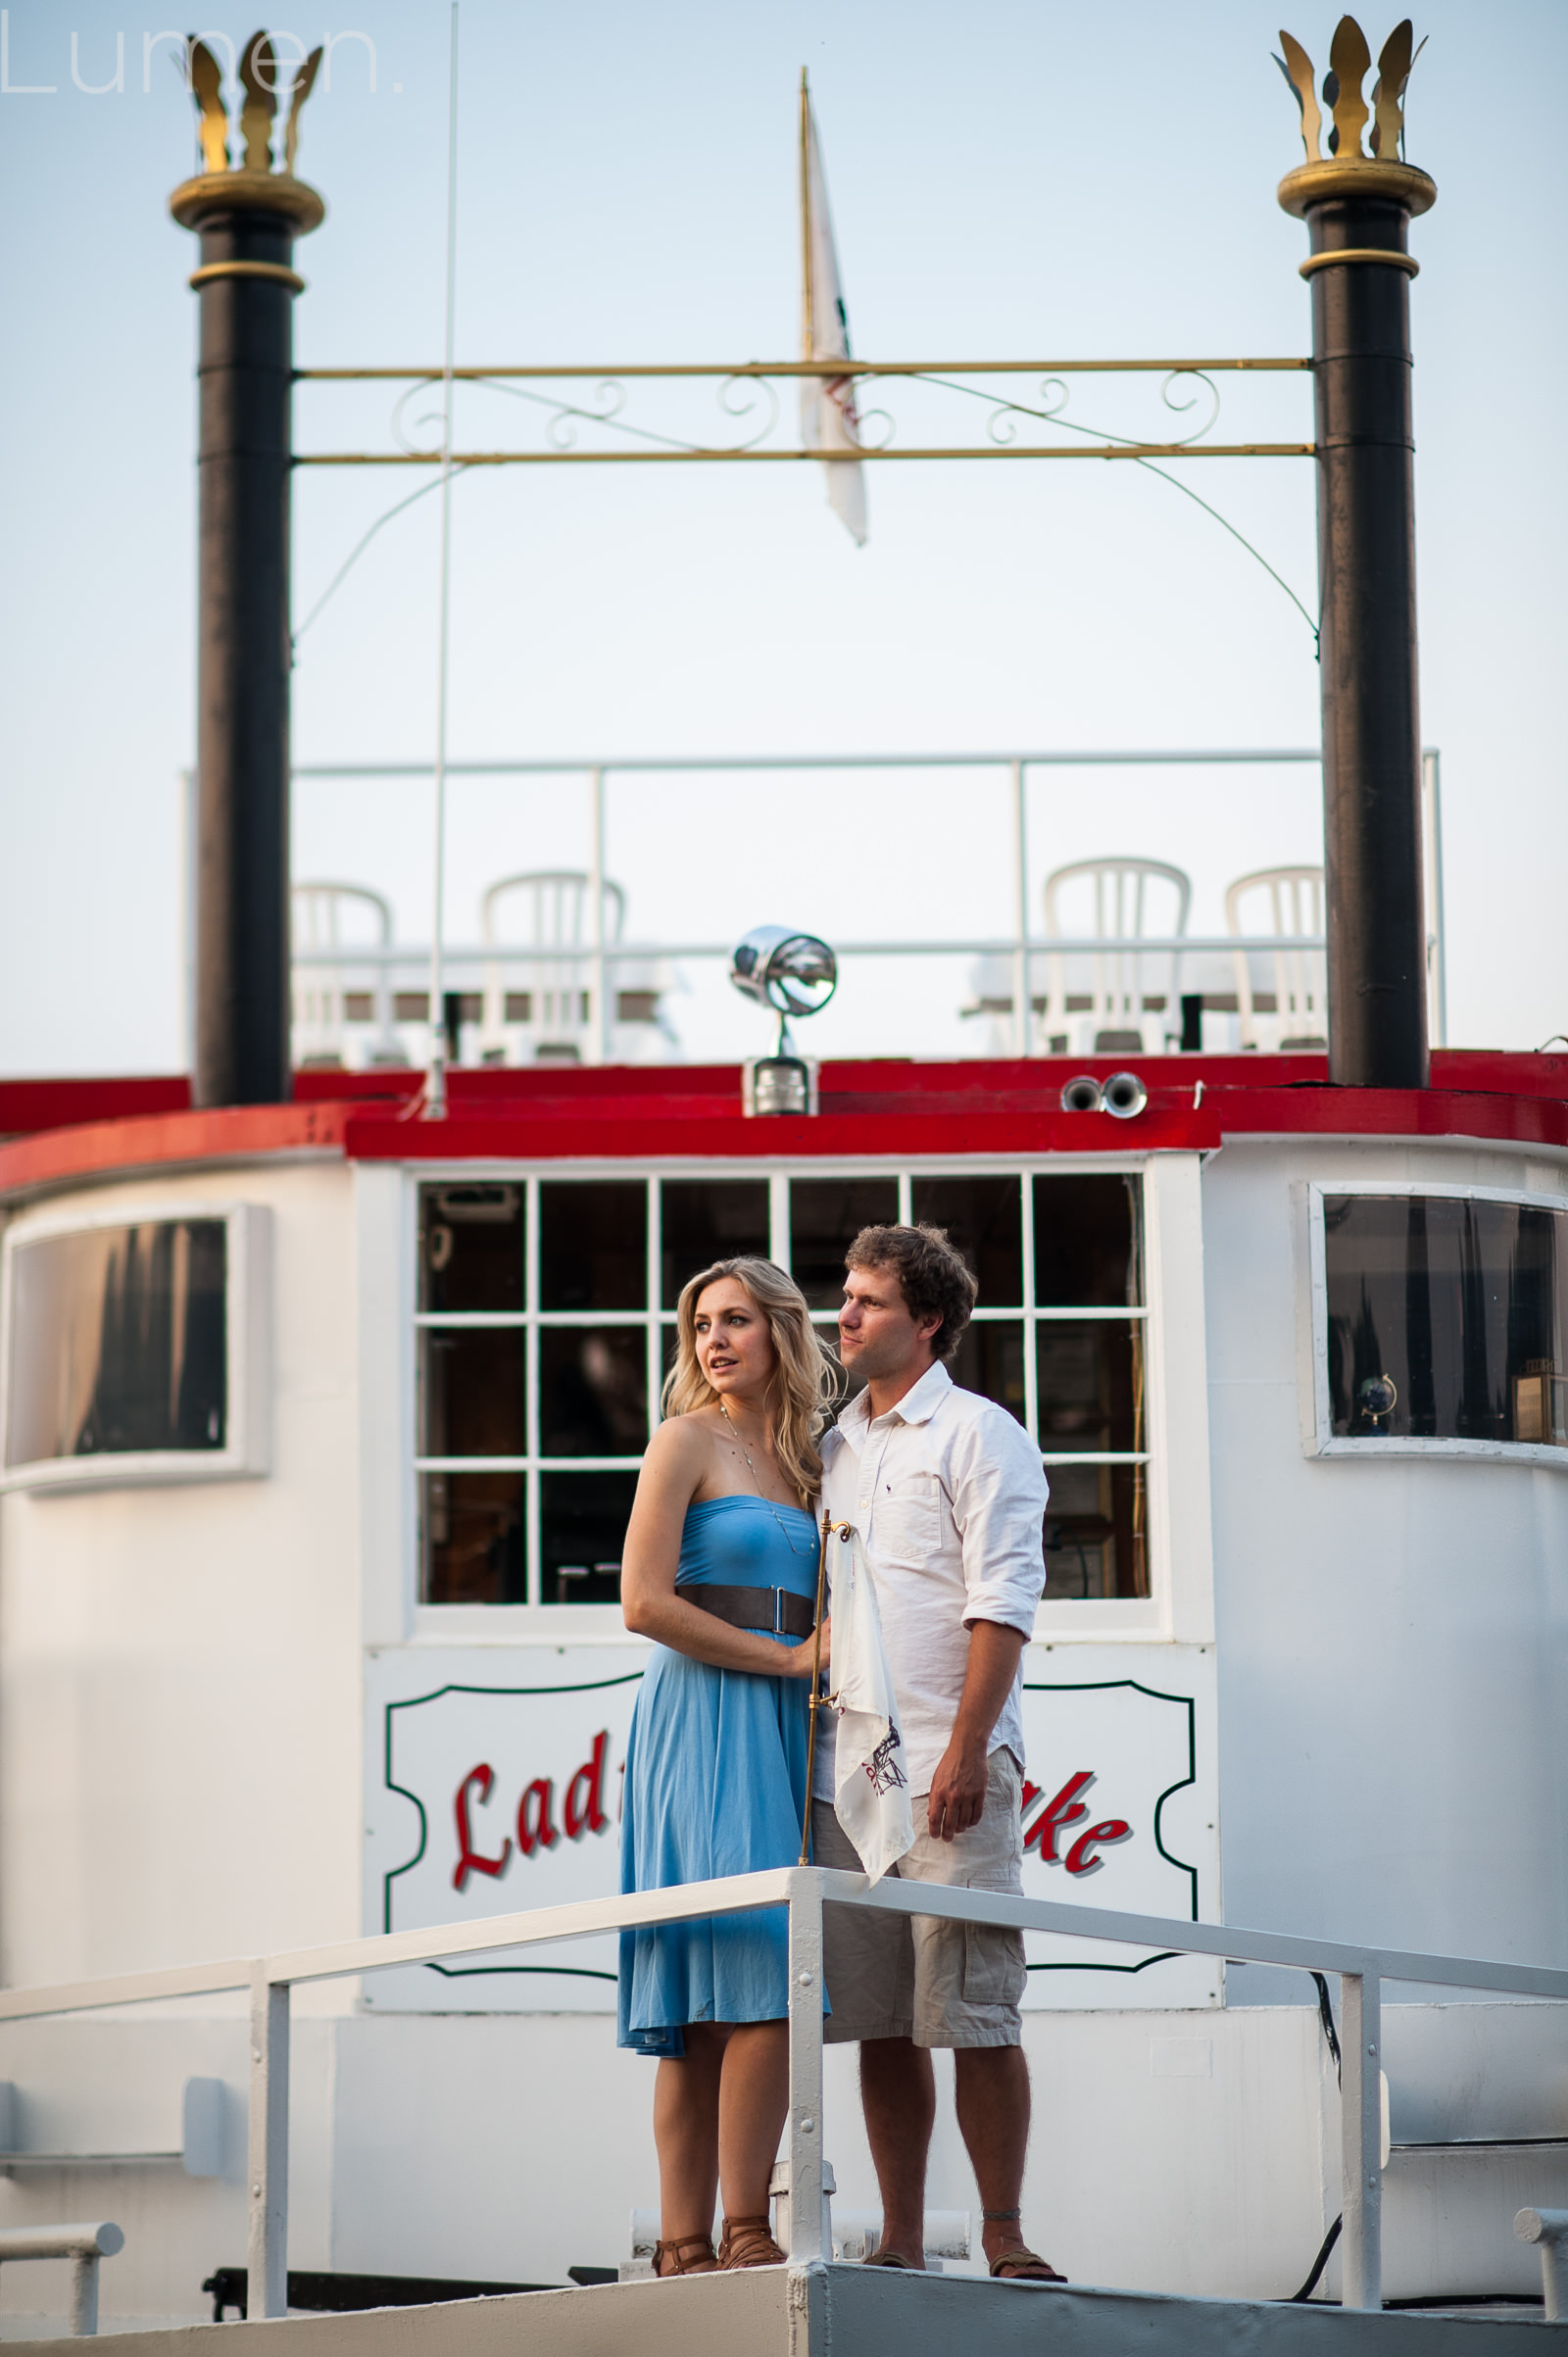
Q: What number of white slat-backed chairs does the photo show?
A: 4